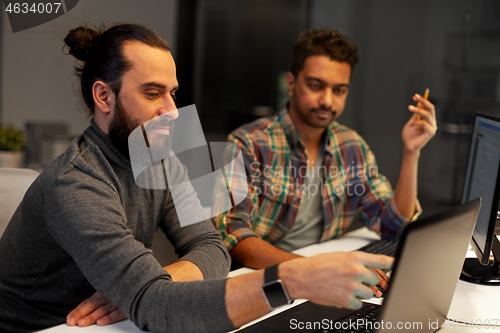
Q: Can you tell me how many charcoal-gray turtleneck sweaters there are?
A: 1